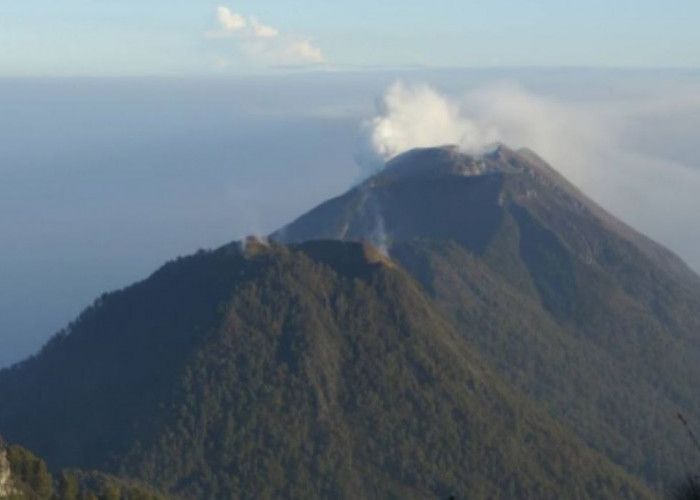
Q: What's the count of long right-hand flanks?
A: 2